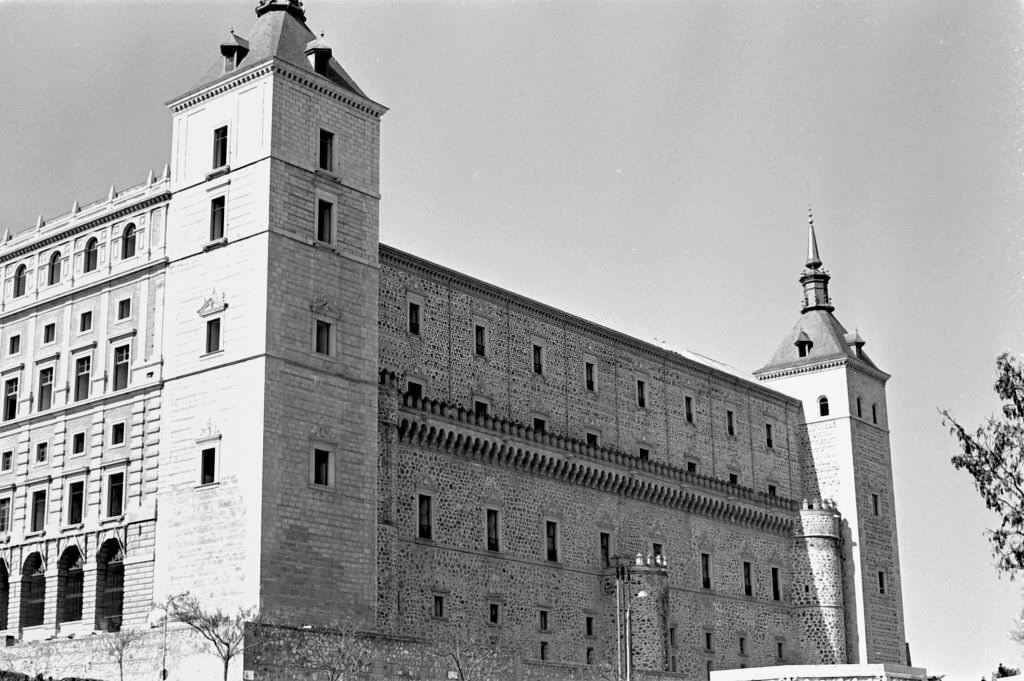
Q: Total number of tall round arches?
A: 4